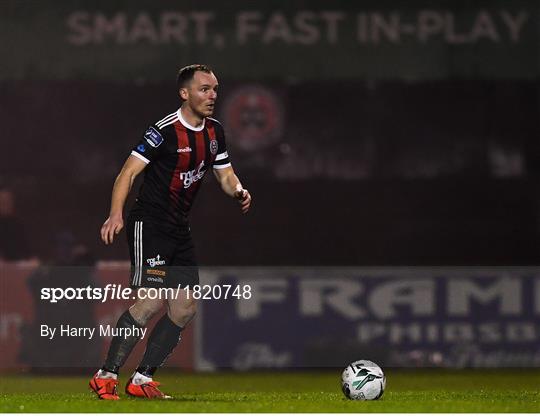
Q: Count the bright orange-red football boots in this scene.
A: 2